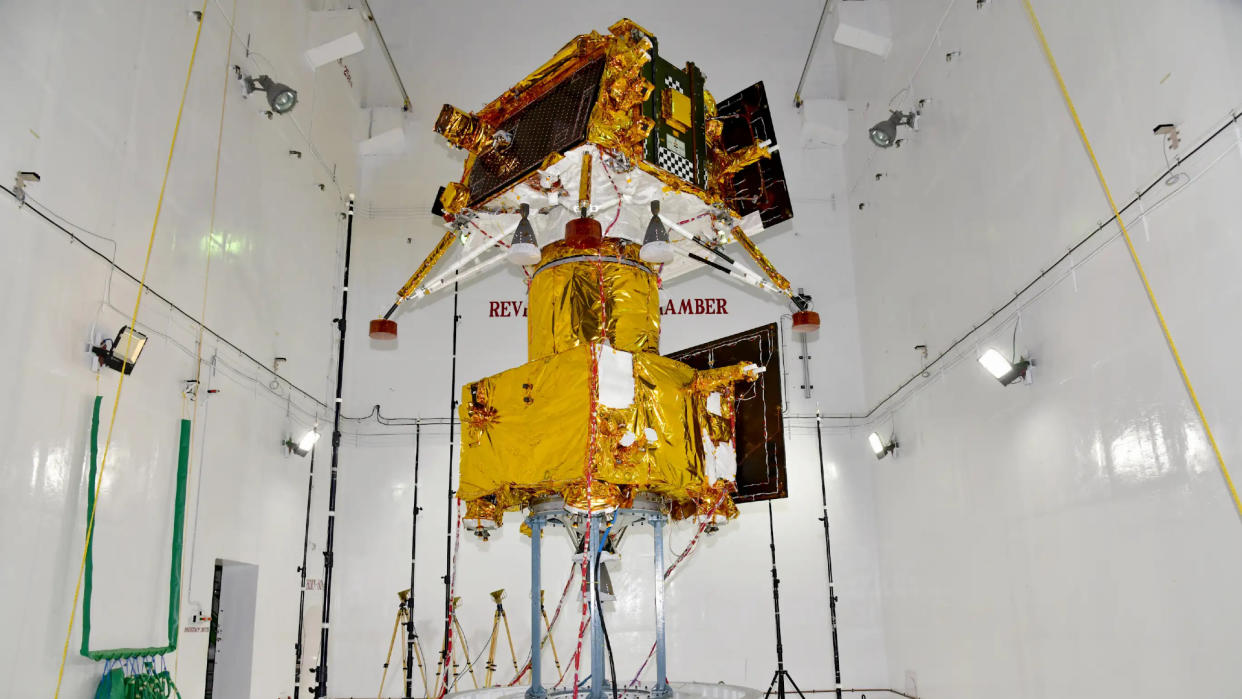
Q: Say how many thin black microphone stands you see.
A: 6